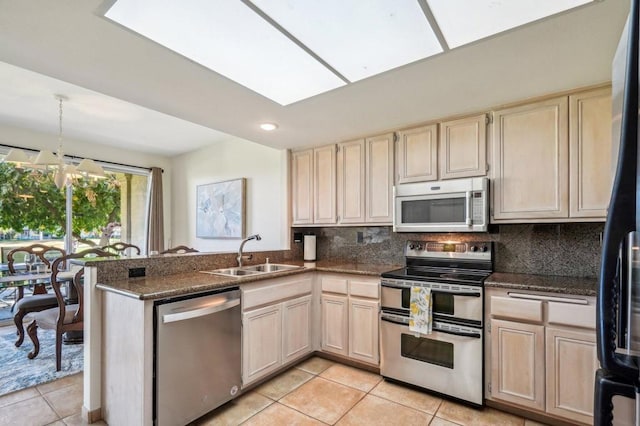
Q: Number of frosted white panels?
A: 3